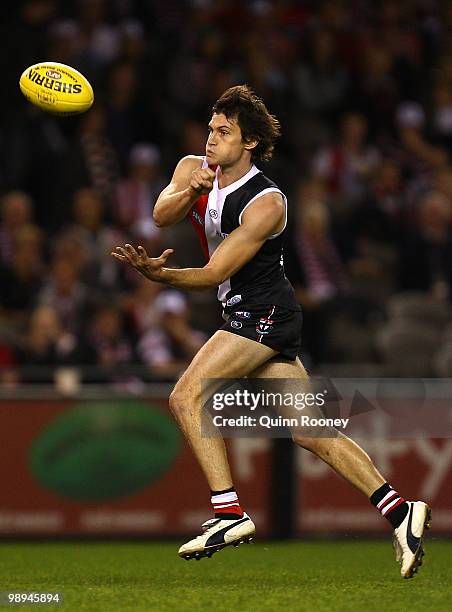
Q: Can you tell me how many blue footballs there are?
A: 0